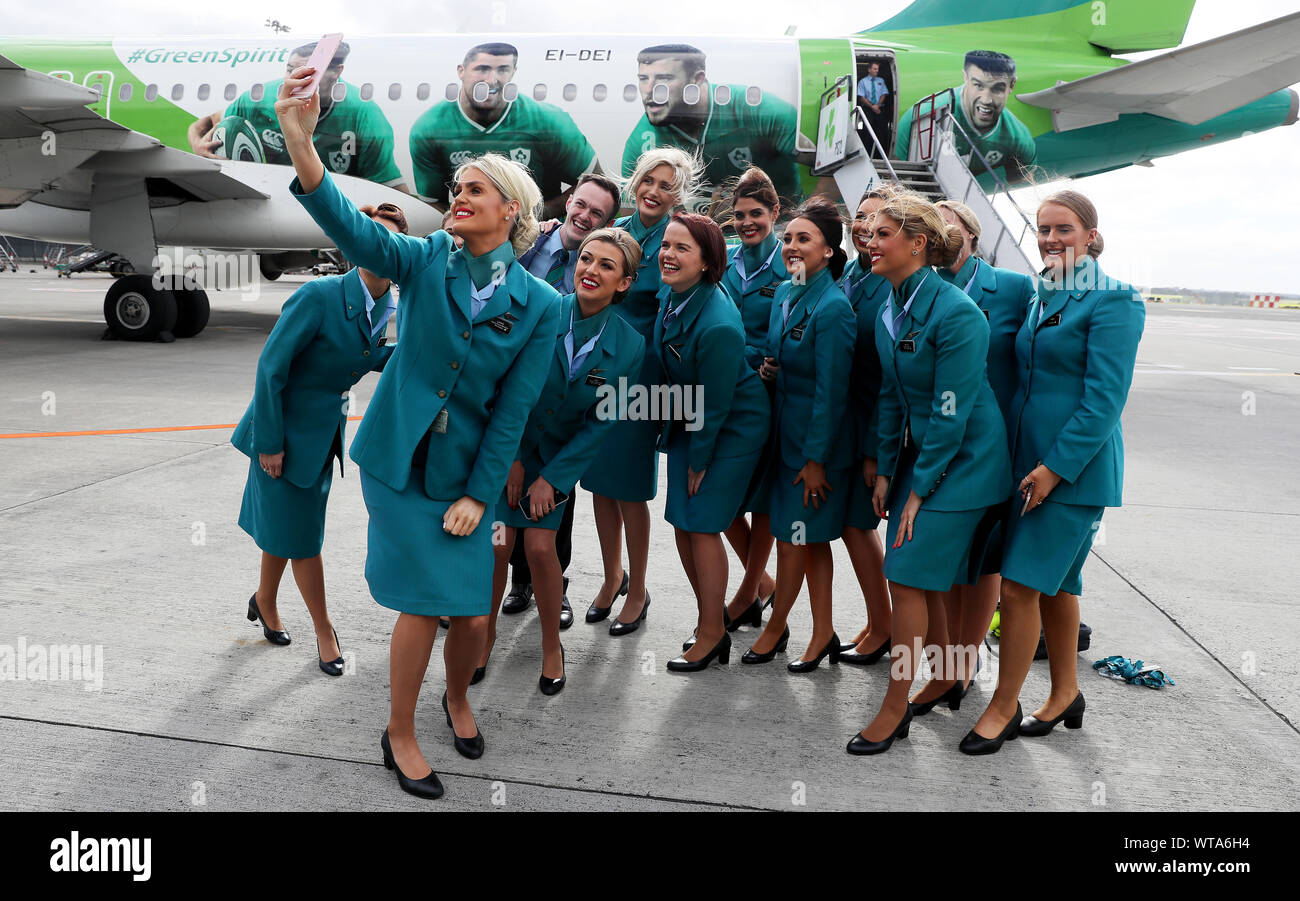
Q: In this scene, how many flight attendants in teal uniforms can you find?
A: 11